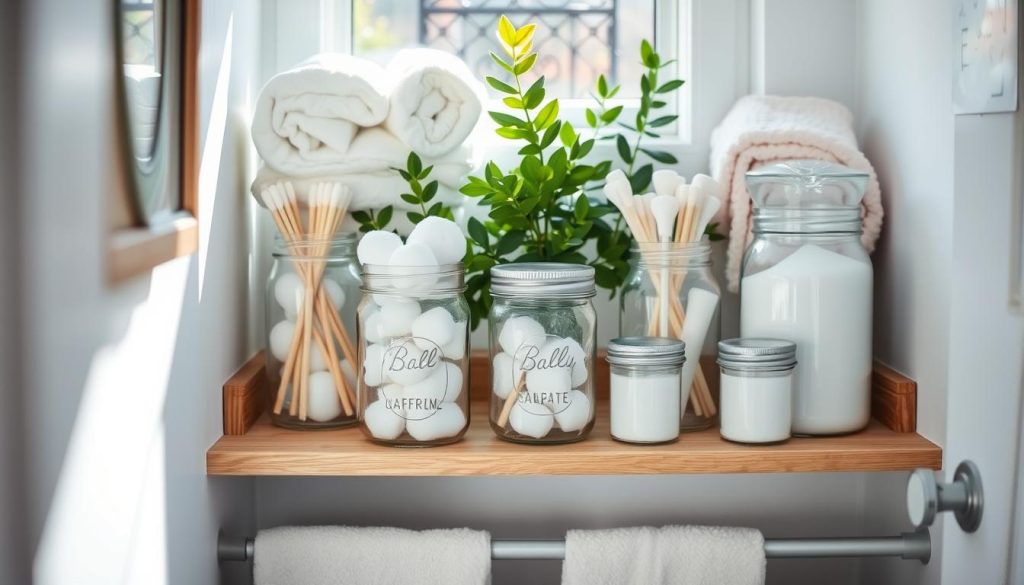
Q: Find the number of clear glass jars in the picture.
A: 7